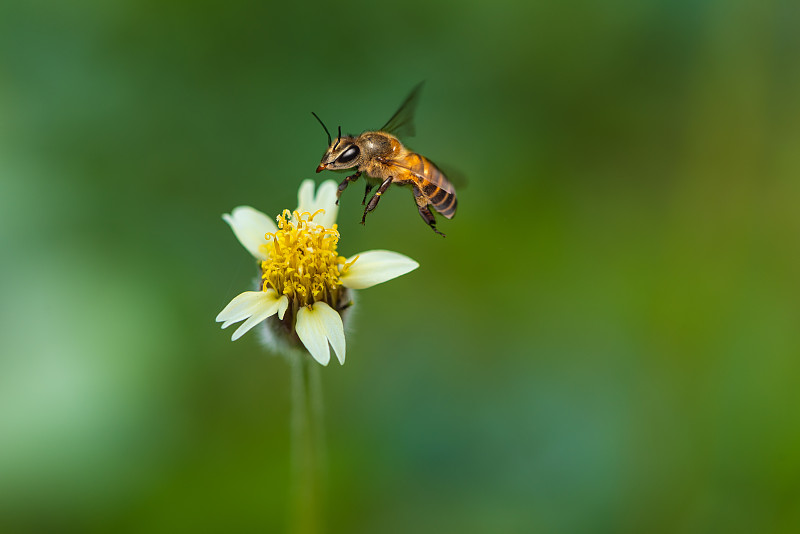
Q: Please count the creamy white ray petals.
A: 5